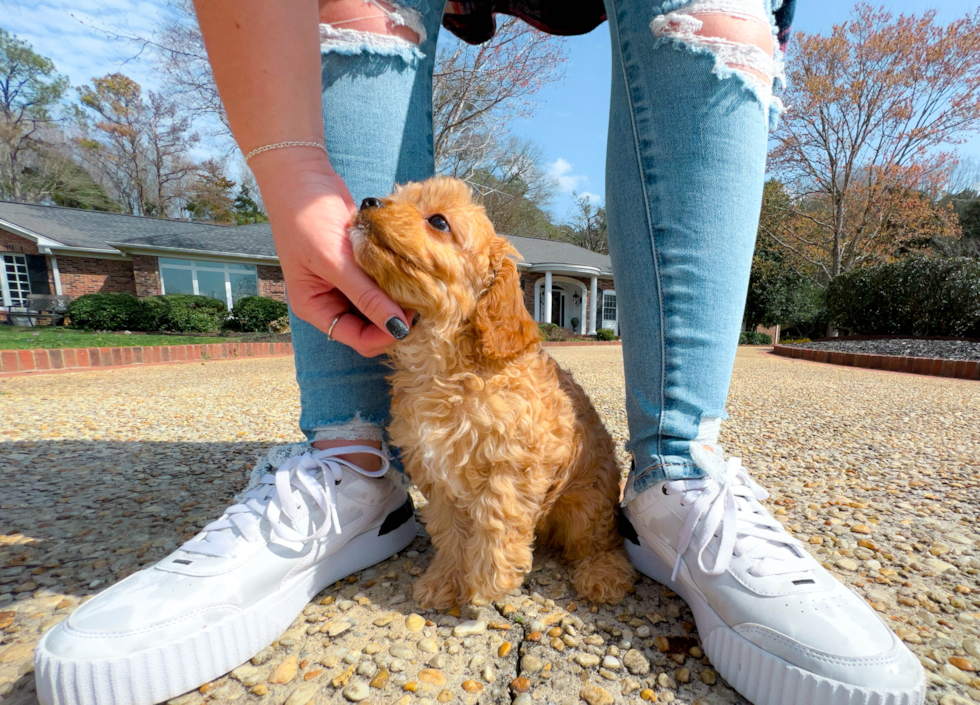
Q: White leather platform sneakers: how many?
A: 2